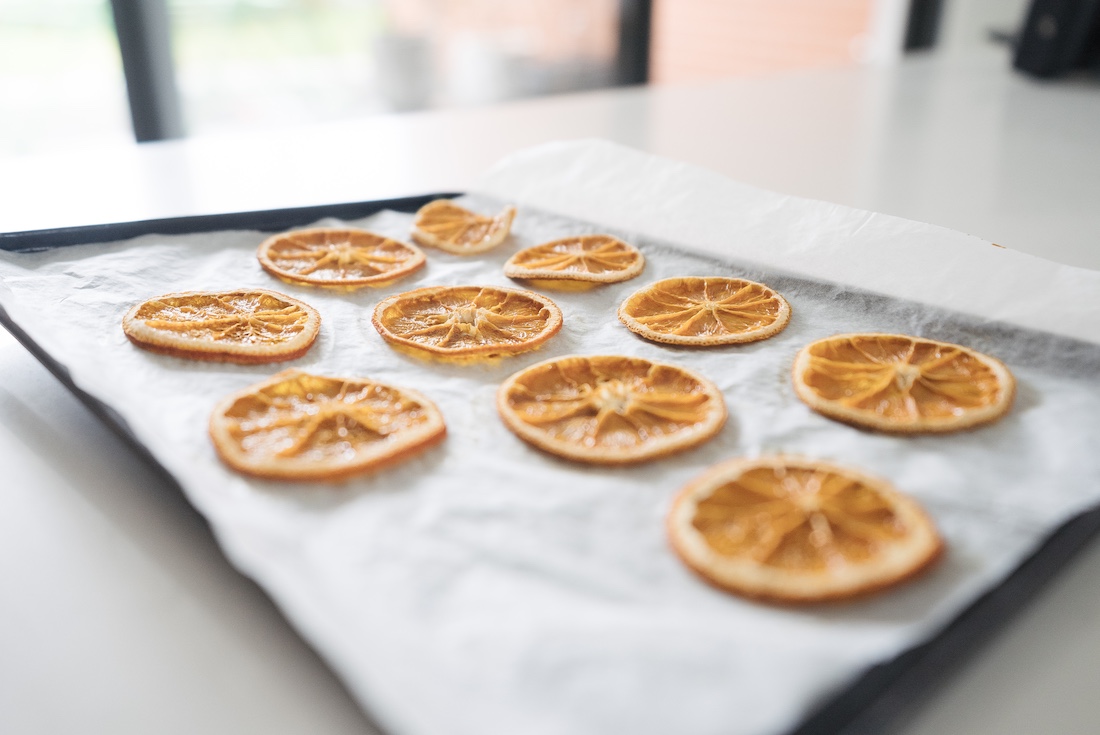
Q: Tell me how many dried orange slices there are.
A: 10